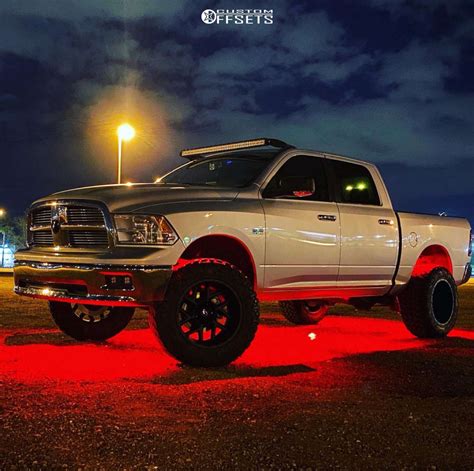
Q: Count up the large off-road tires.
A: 4